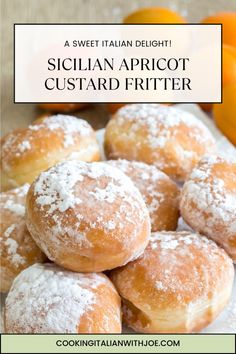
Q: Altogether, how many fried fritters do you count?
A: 8